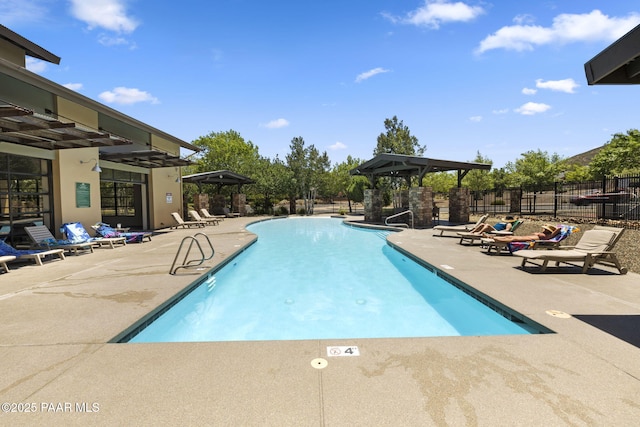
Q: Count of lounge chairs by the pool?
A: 13